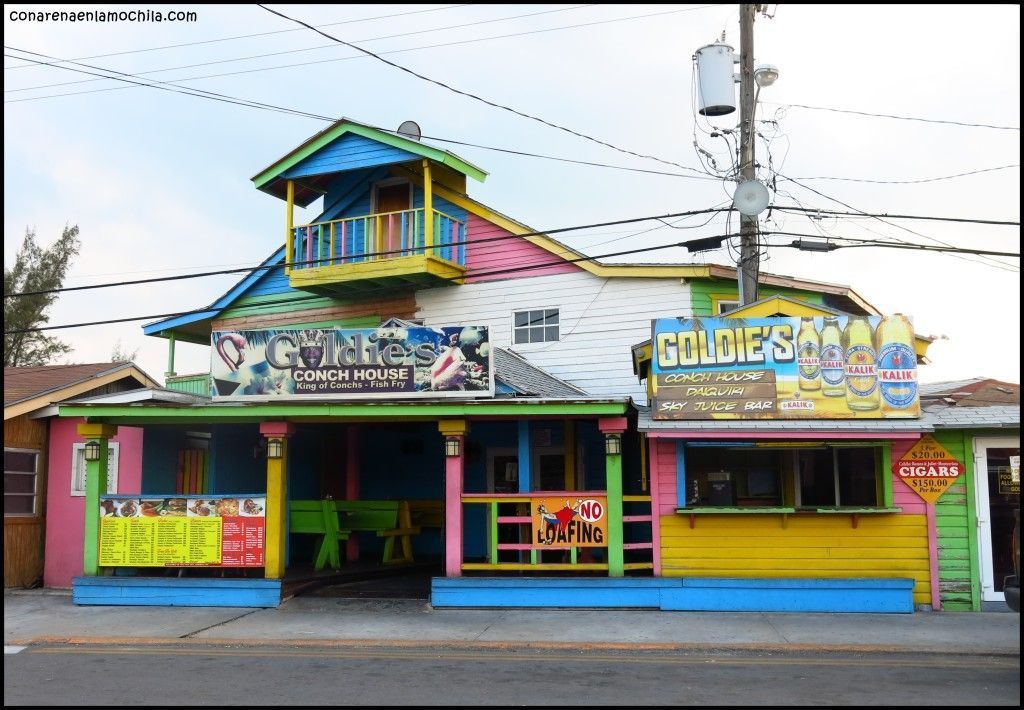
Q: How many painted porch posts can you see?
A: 4